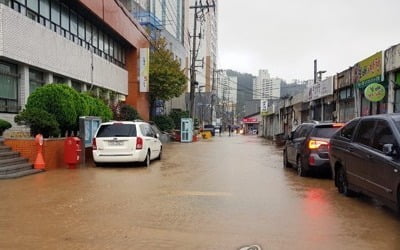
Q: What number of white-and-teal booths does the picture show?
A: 2